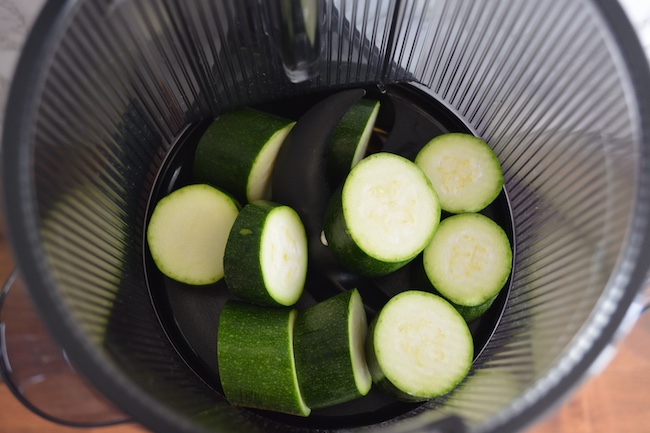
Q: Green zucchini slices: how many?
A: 10